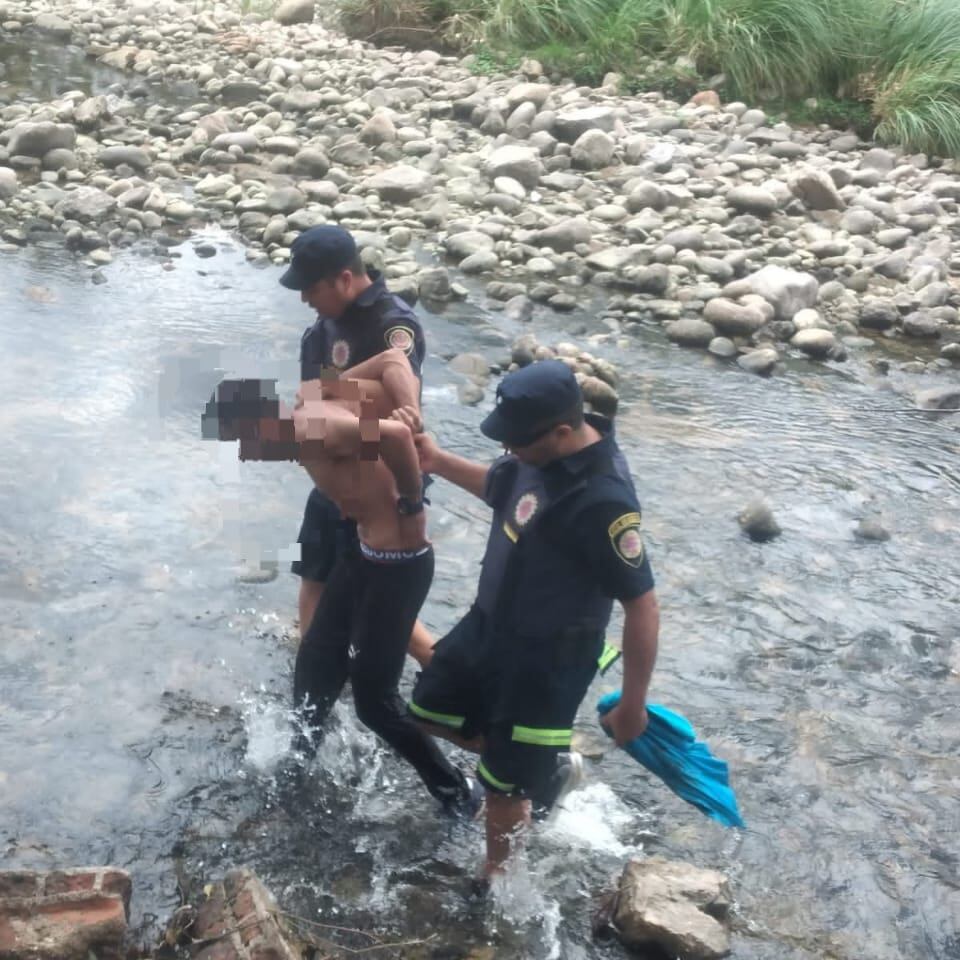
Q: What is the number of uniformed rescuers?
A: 2